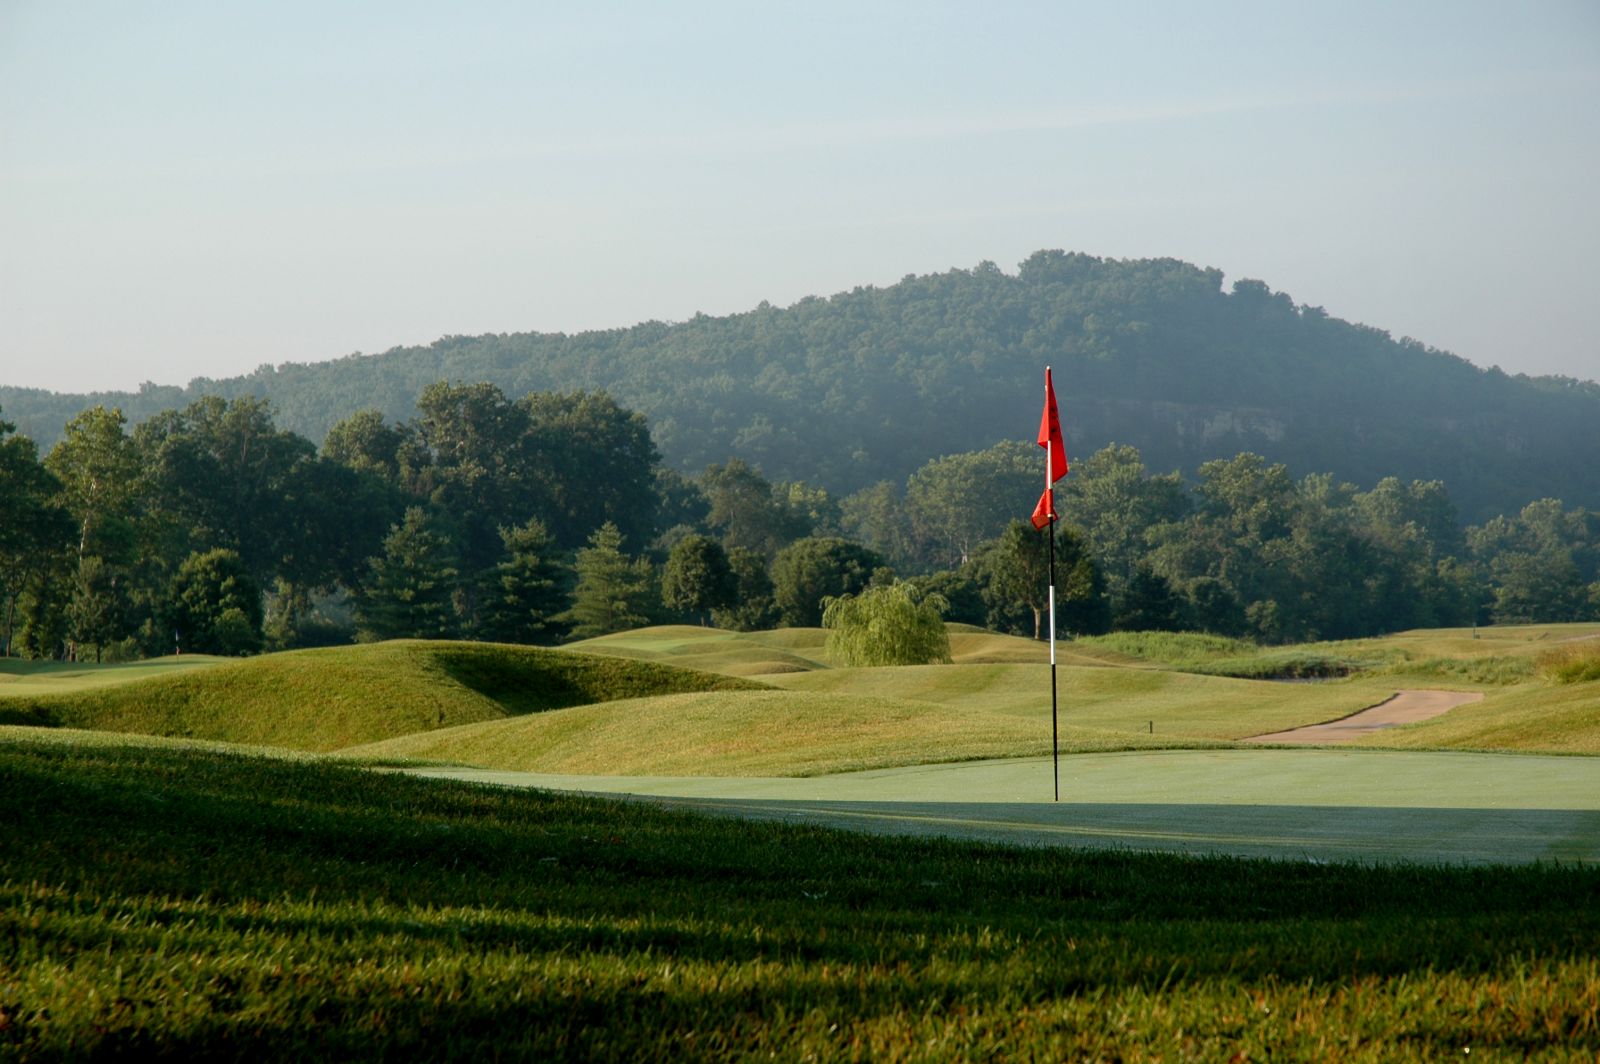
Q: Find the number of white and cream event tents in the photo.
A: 0